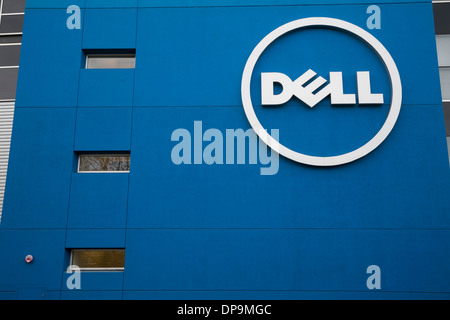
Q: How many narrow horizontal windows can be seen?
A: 3